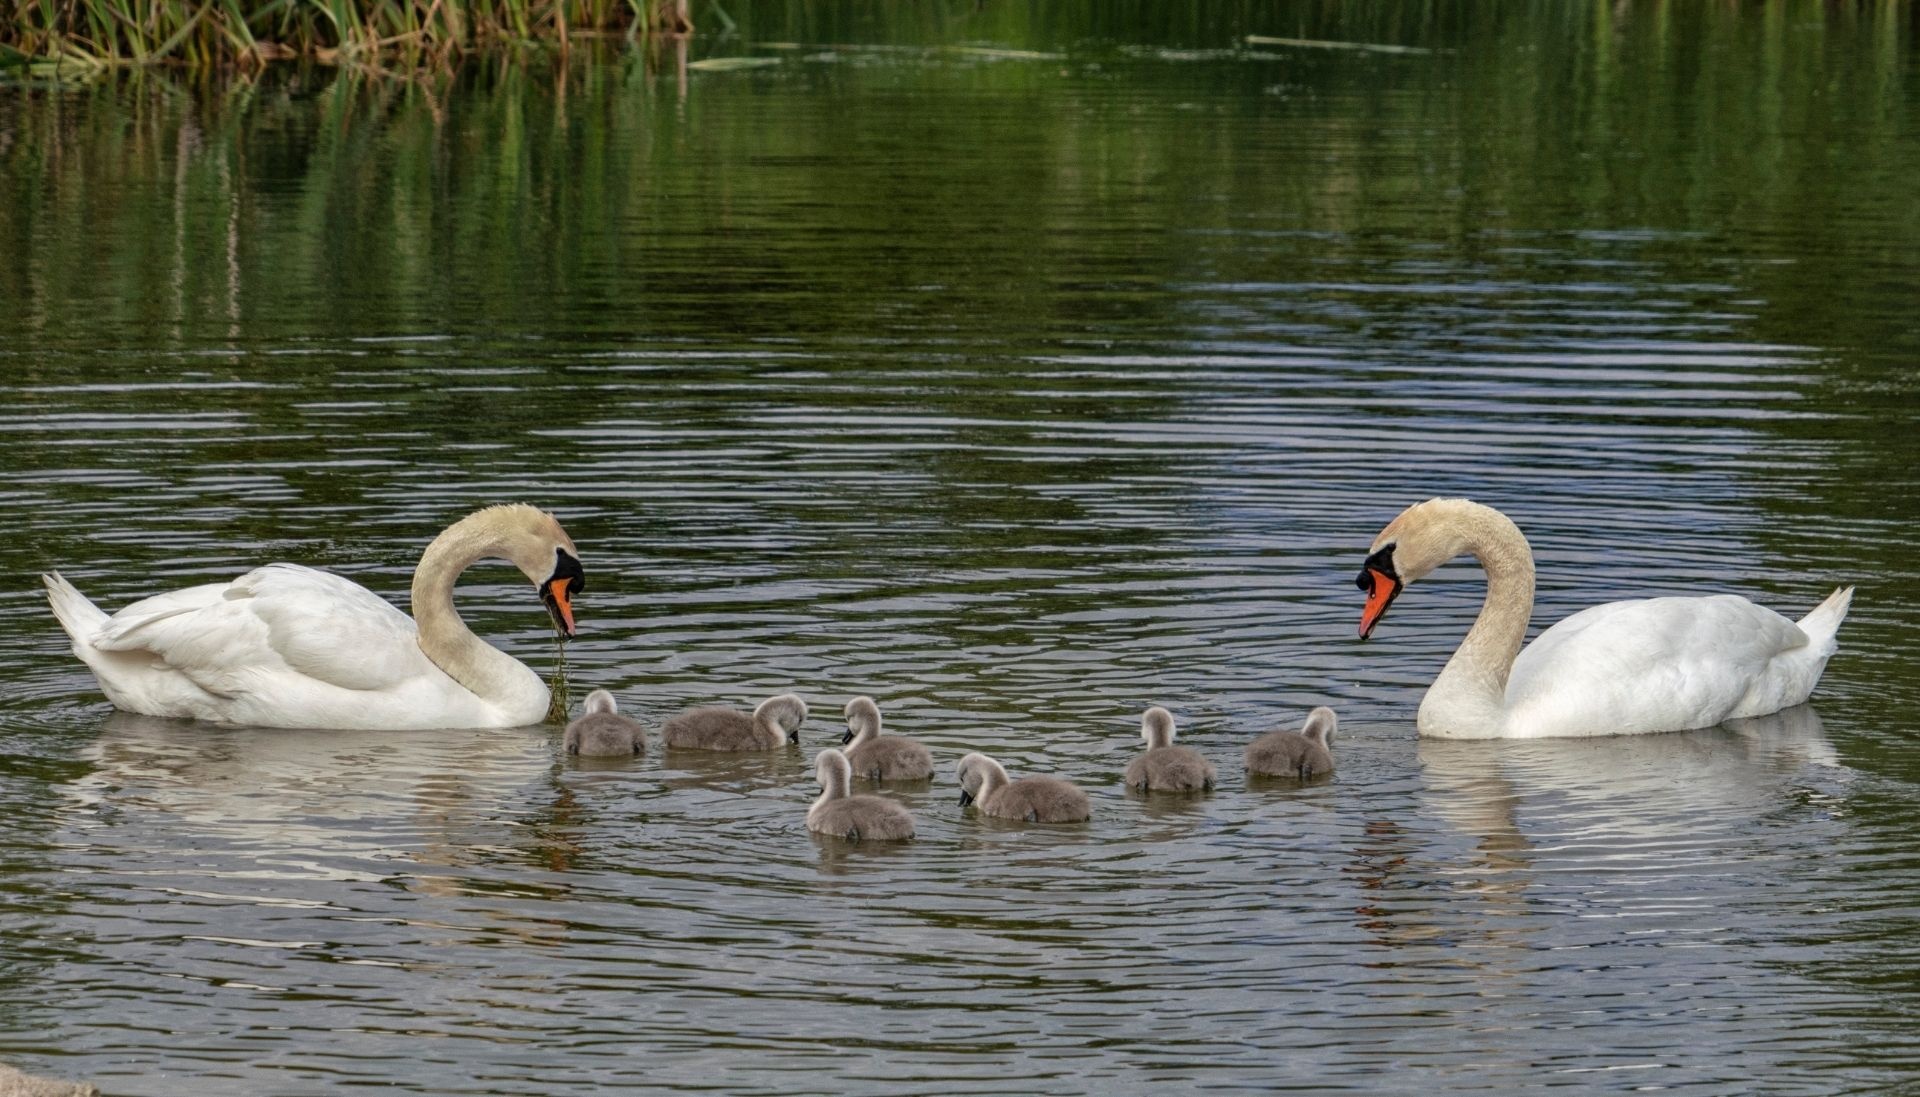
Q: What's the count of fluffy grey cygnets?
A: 7